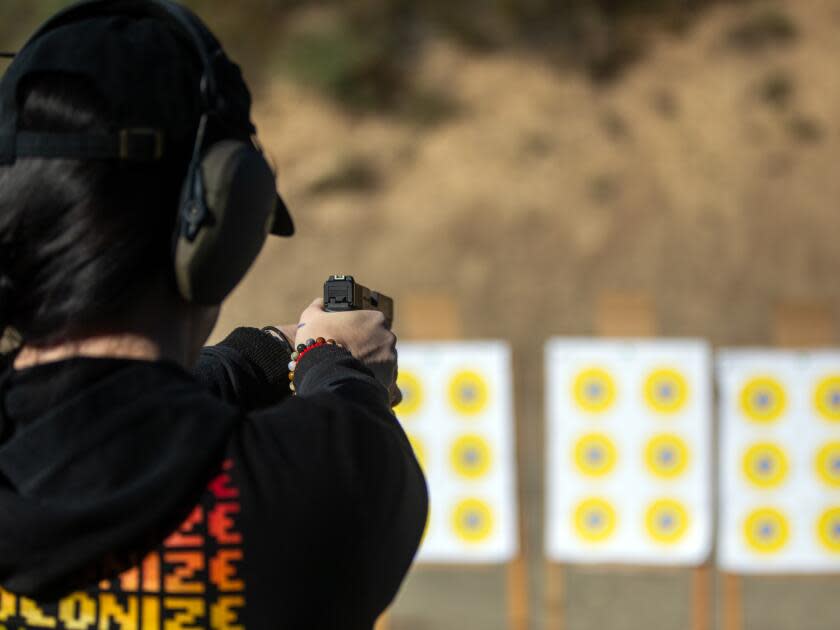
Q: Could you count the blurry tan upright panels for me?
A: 3